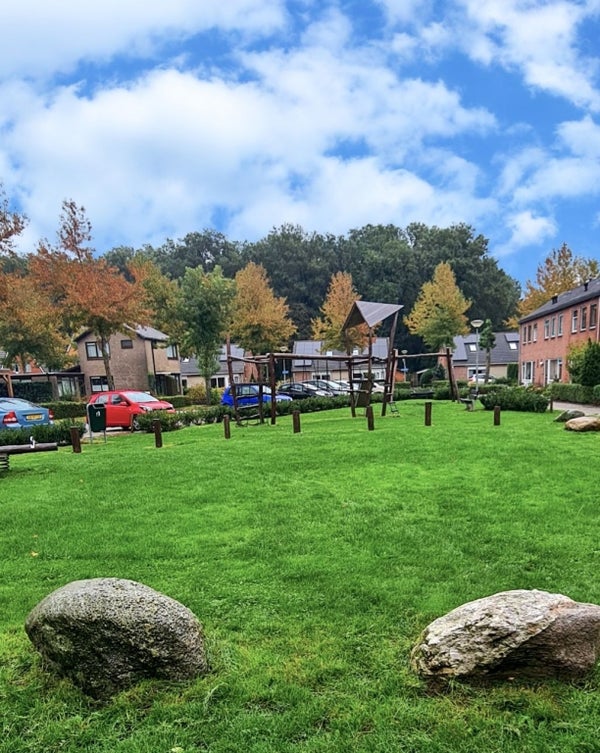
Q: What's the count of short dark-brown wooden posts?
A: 7